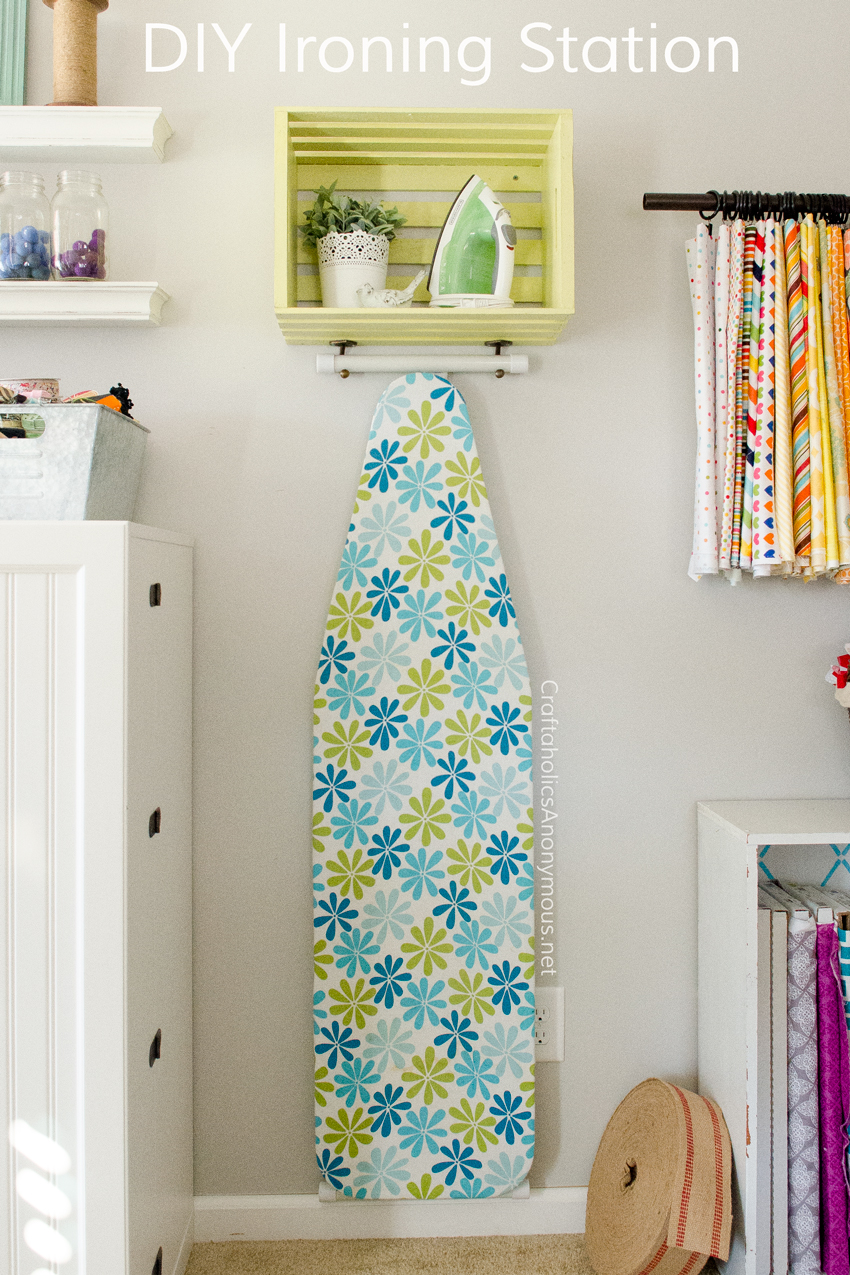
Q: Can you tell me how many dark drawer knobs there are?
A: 4